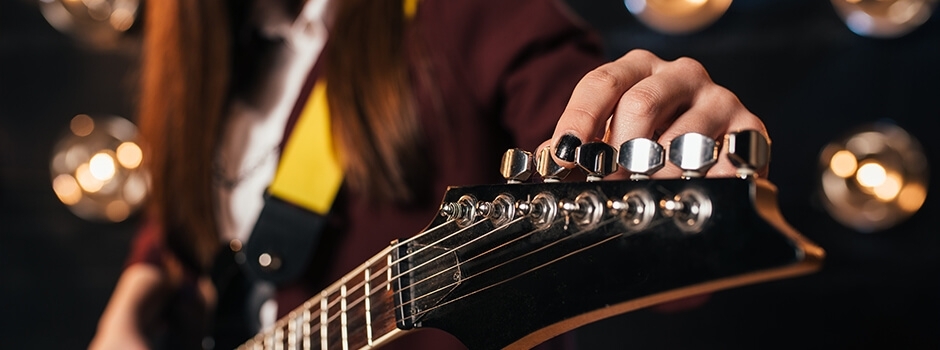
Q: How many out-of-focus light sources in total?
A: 5